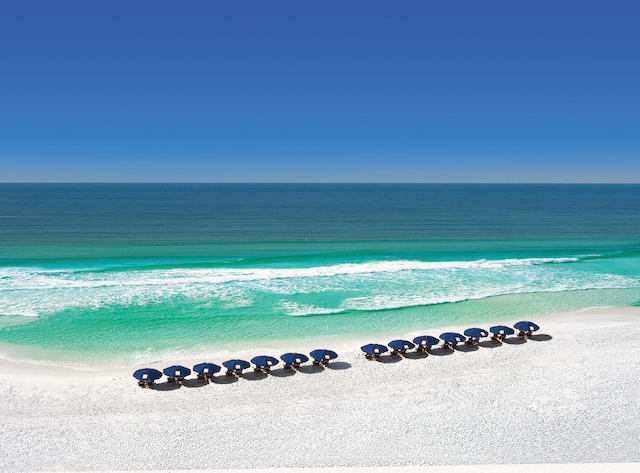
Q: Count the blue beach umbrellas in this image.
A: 14